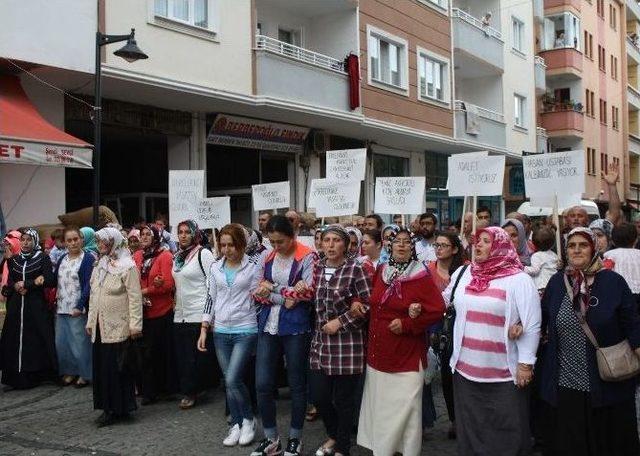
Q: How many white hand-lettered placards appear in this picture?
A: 8